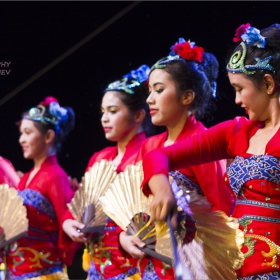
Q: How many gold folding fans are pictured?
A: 4